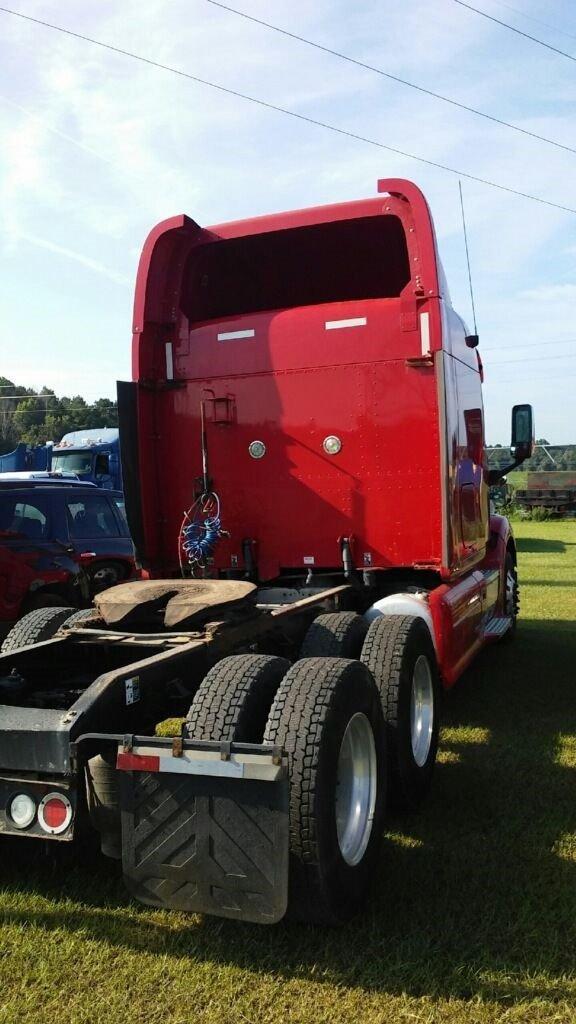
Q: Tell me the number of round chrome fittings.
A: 2